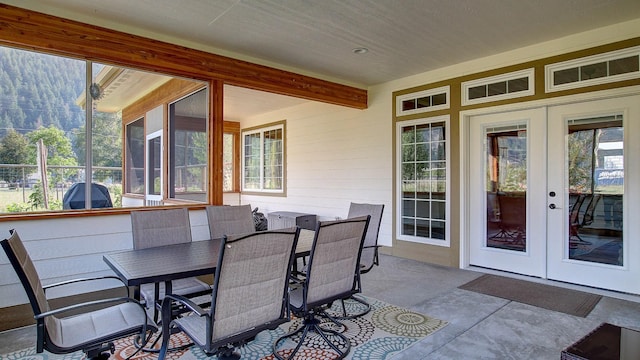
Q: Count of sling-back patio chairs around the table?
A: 6